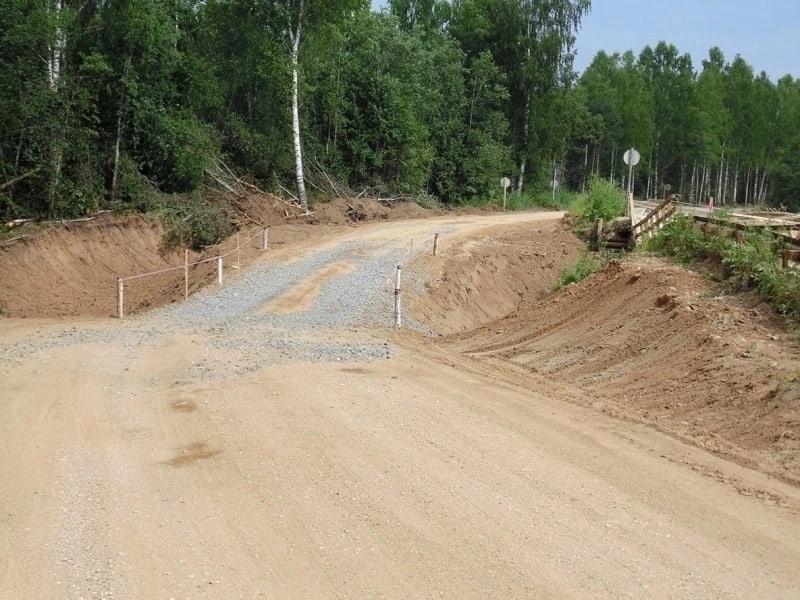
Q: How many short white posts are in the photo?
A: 5